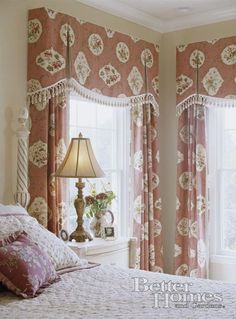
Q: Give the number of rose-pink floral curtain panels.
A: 3